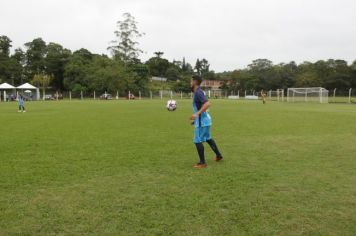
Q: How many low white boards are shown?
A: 2